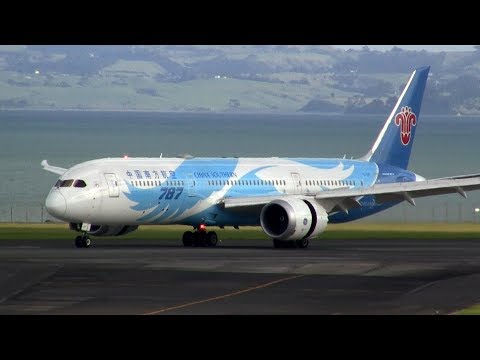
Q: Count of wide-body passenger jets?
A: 1